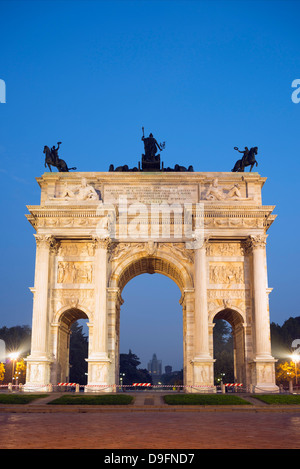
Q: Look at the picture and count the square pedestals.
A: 4